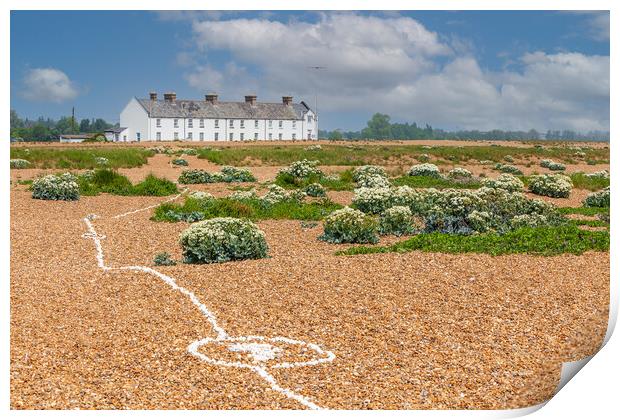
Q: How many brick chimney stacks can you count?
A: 5